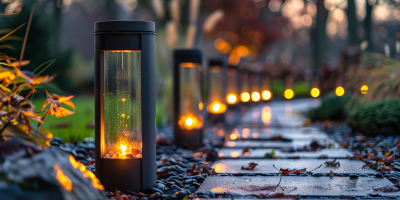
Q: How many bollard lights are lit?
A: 11